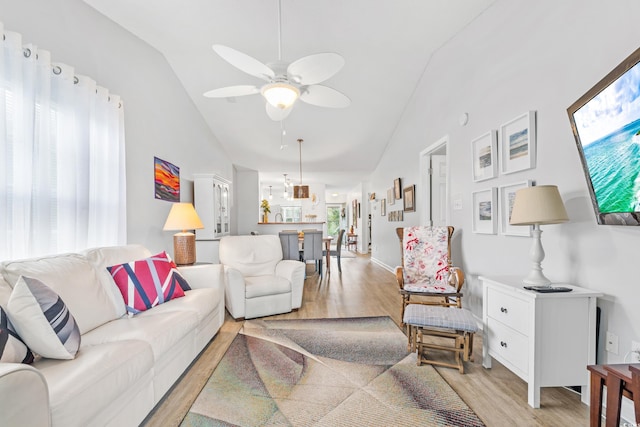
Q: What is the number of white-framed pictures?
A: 4